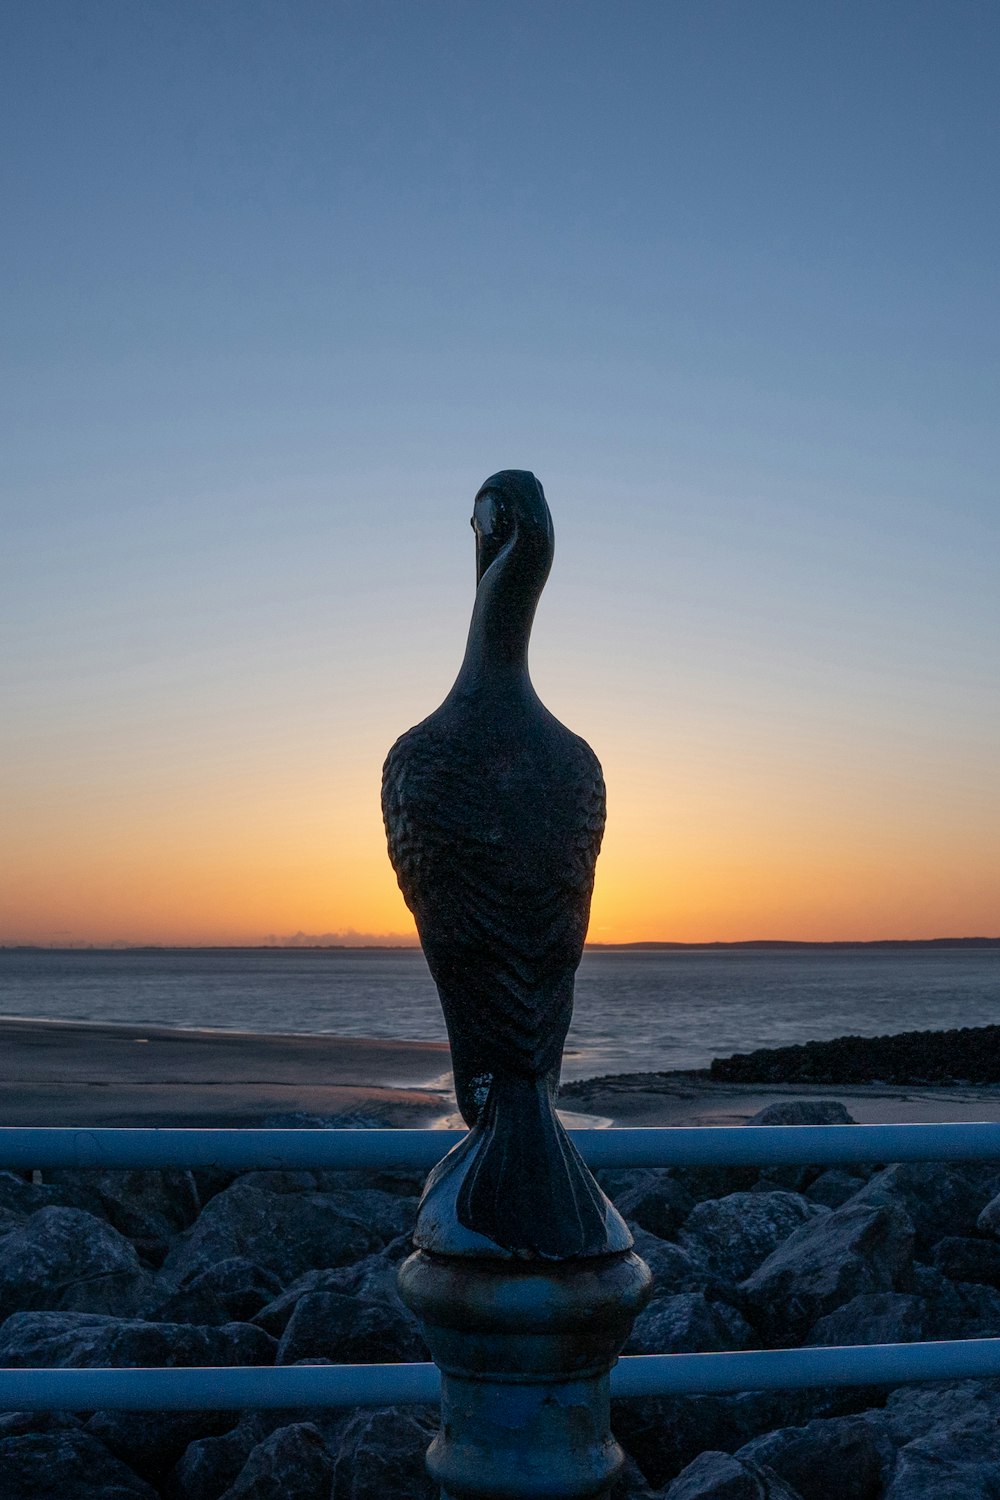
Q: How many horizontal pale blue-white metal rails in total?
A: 2